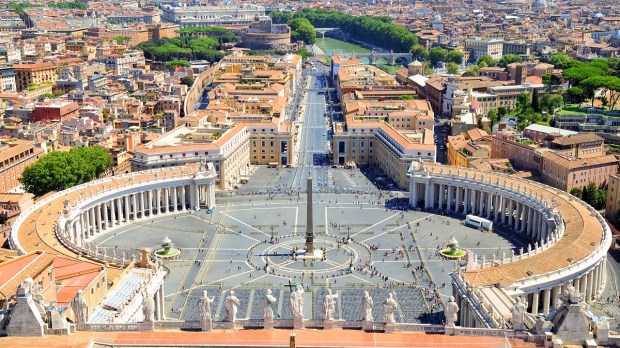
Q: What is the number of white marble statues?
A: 11